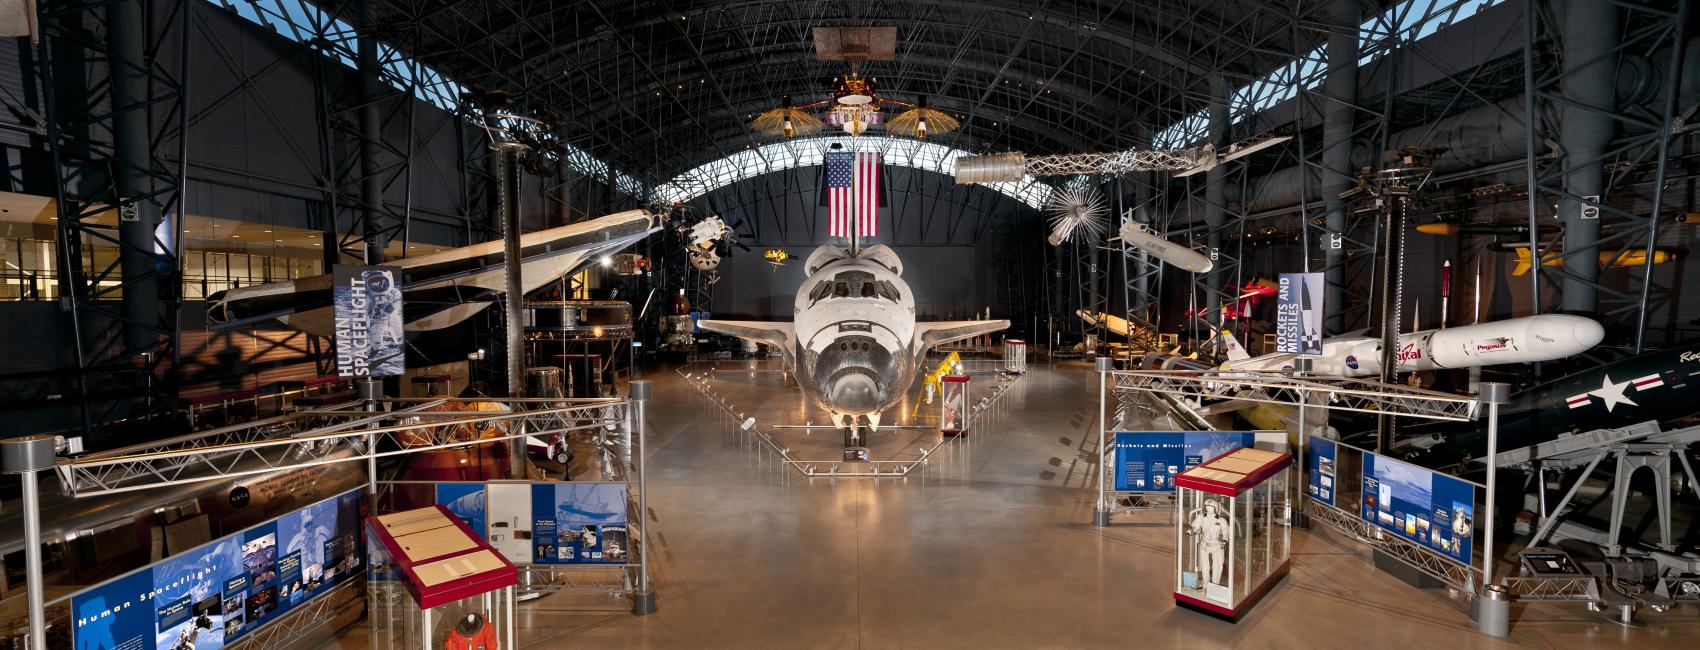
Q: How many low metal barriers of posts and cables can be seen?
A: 1